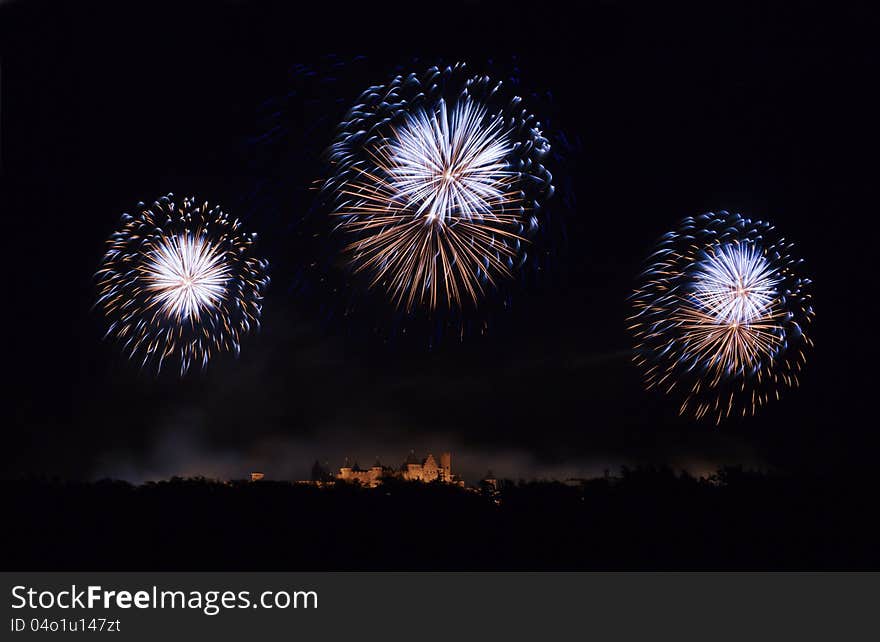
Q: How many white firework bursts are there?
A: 3